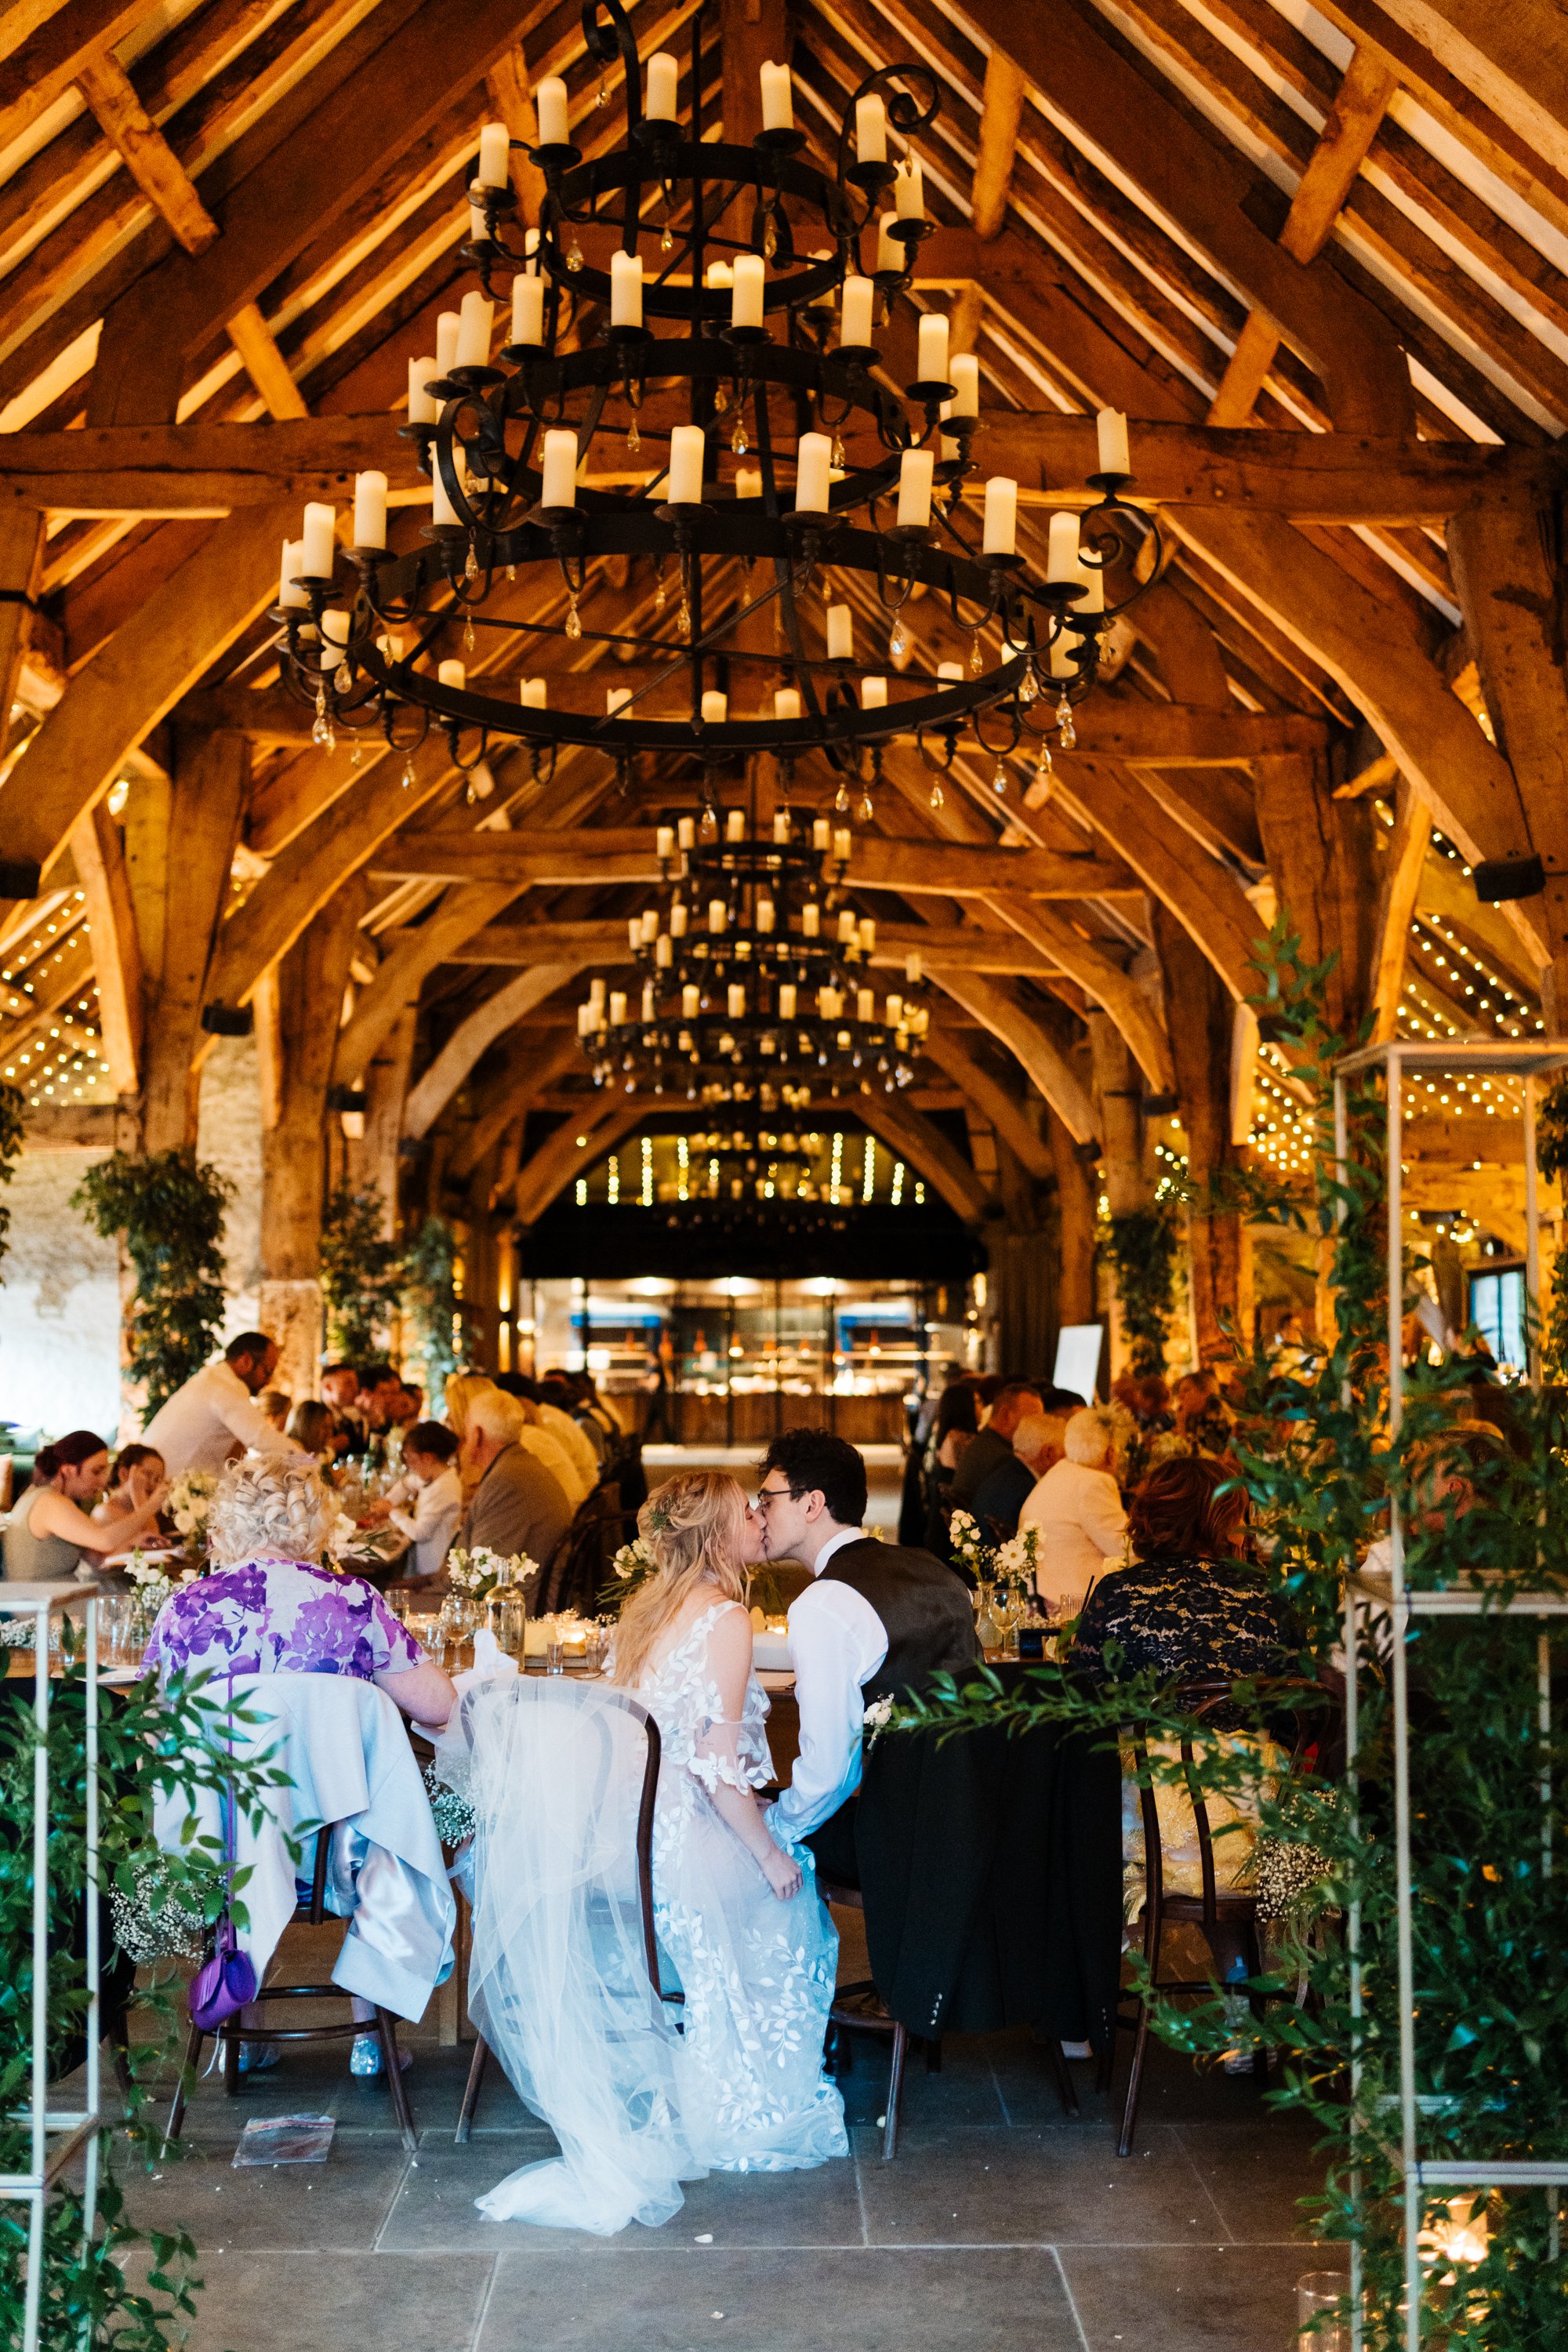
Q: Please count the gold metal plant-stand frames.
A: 2